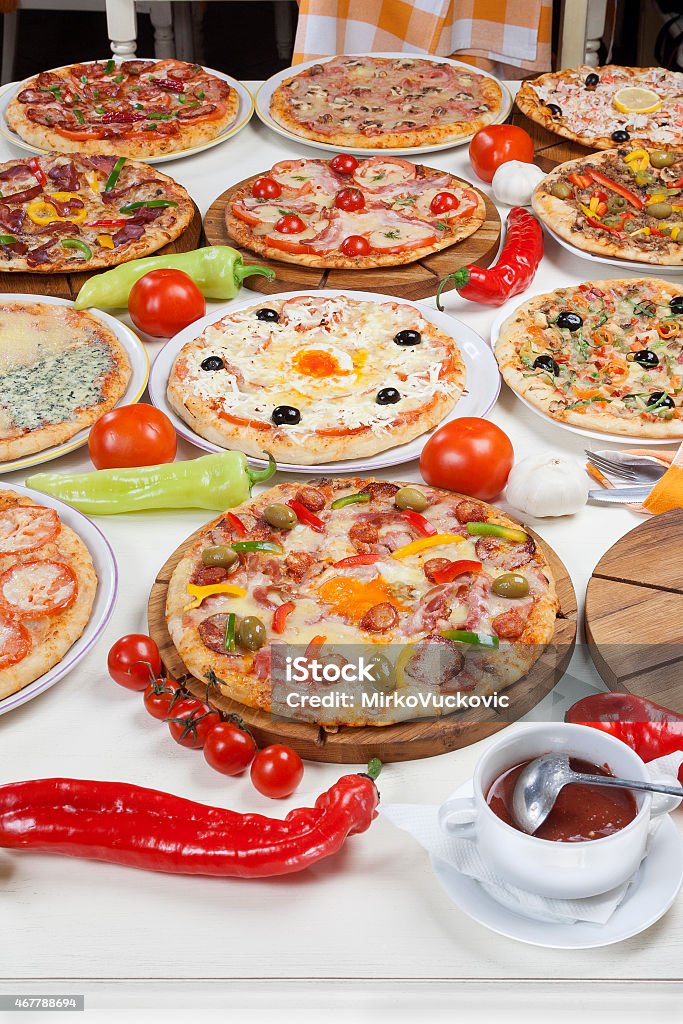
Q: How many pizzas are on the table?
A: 11